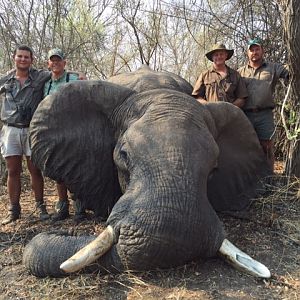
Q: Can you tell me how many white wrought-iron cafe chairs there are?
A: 0